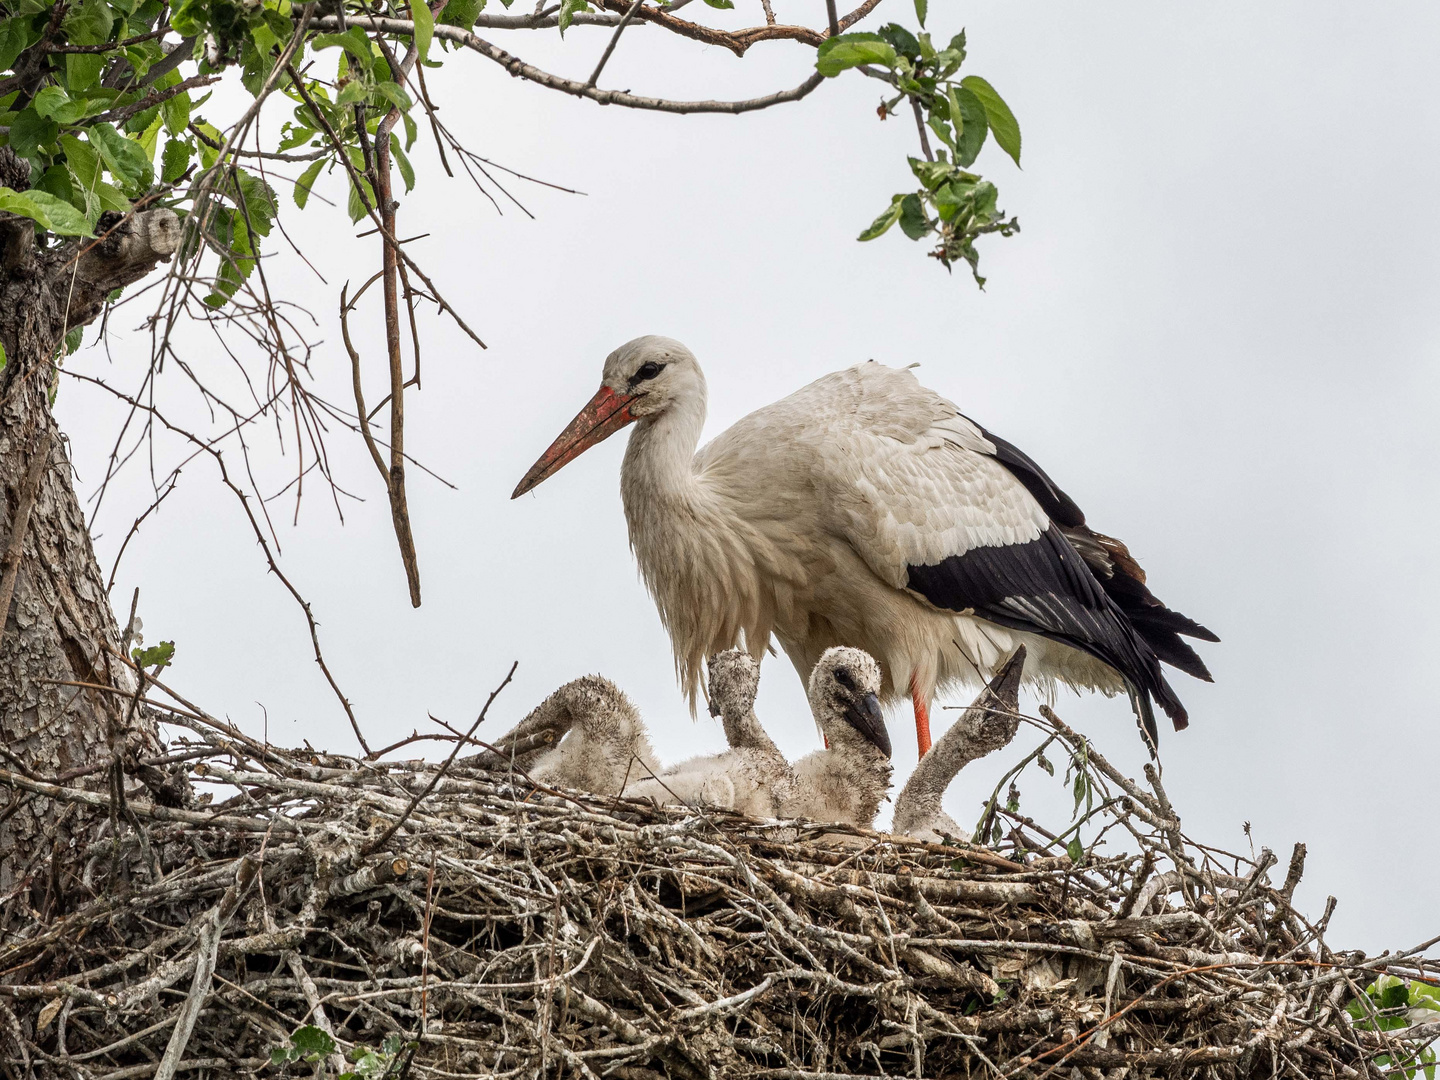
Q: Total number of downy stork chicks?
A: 4